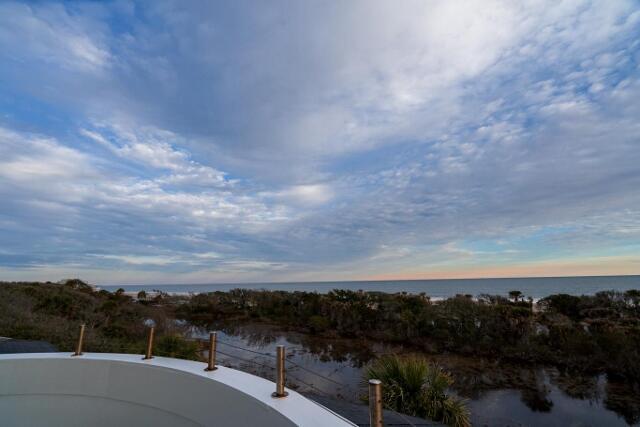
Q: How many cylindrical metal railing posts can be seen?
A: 5